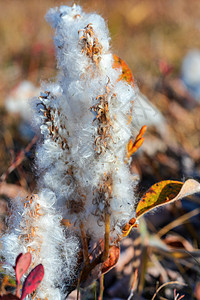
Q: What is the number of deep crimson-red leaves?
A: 2